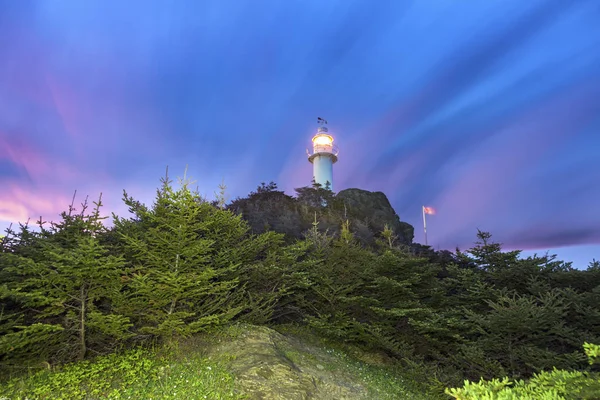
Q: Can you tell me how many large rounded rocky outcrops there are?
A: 1